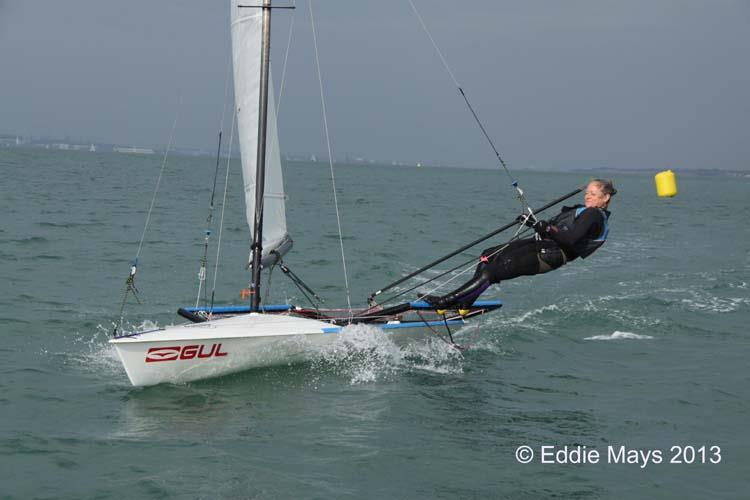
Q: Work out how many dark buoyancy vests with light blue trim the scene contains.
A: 1